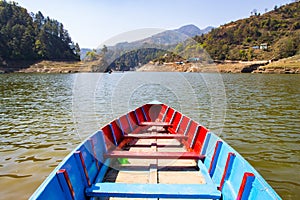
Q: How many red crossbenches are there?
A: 3